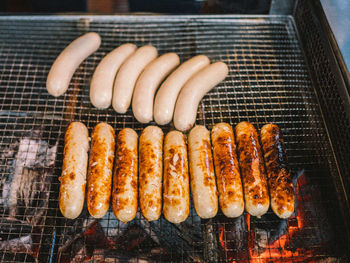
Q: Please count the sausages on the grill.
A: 15